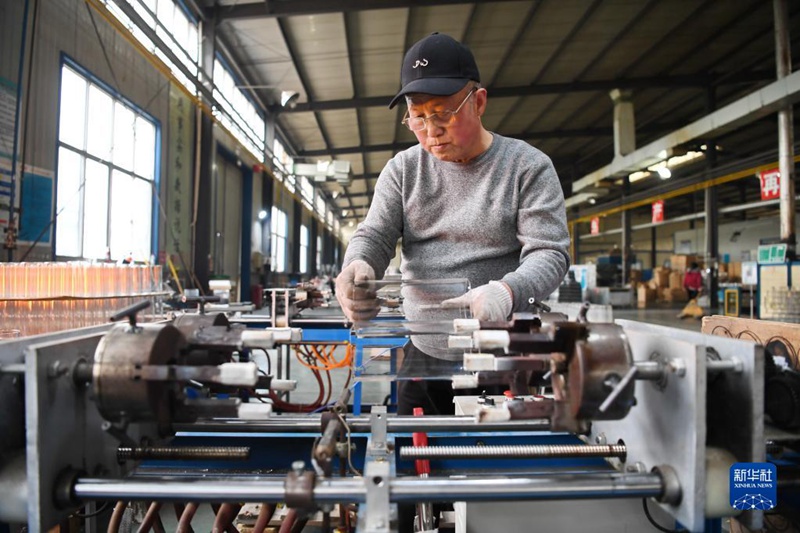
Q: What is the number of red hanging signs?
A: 3